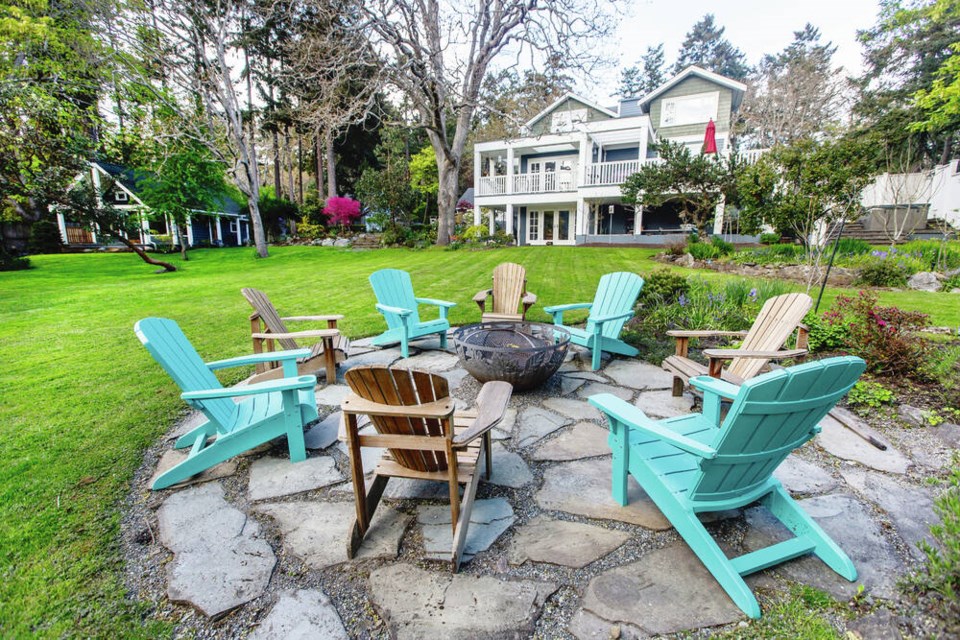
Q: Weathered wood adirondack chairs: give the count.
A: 4